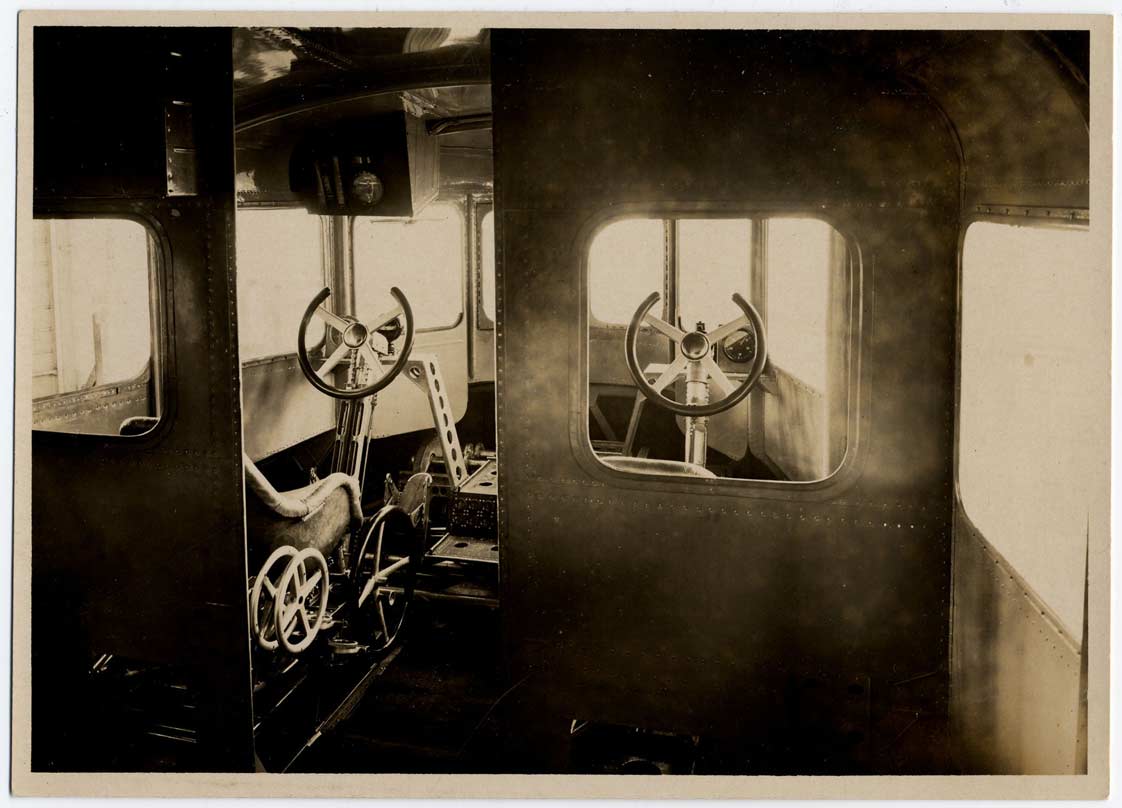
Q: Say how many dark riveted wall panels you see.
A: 2